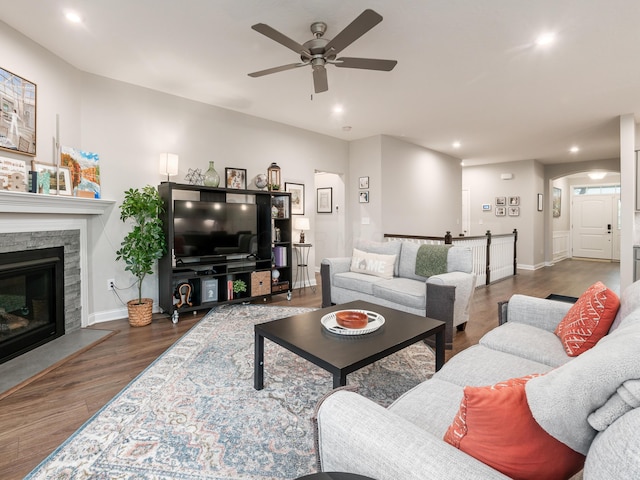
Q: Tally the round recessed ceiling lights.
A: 5